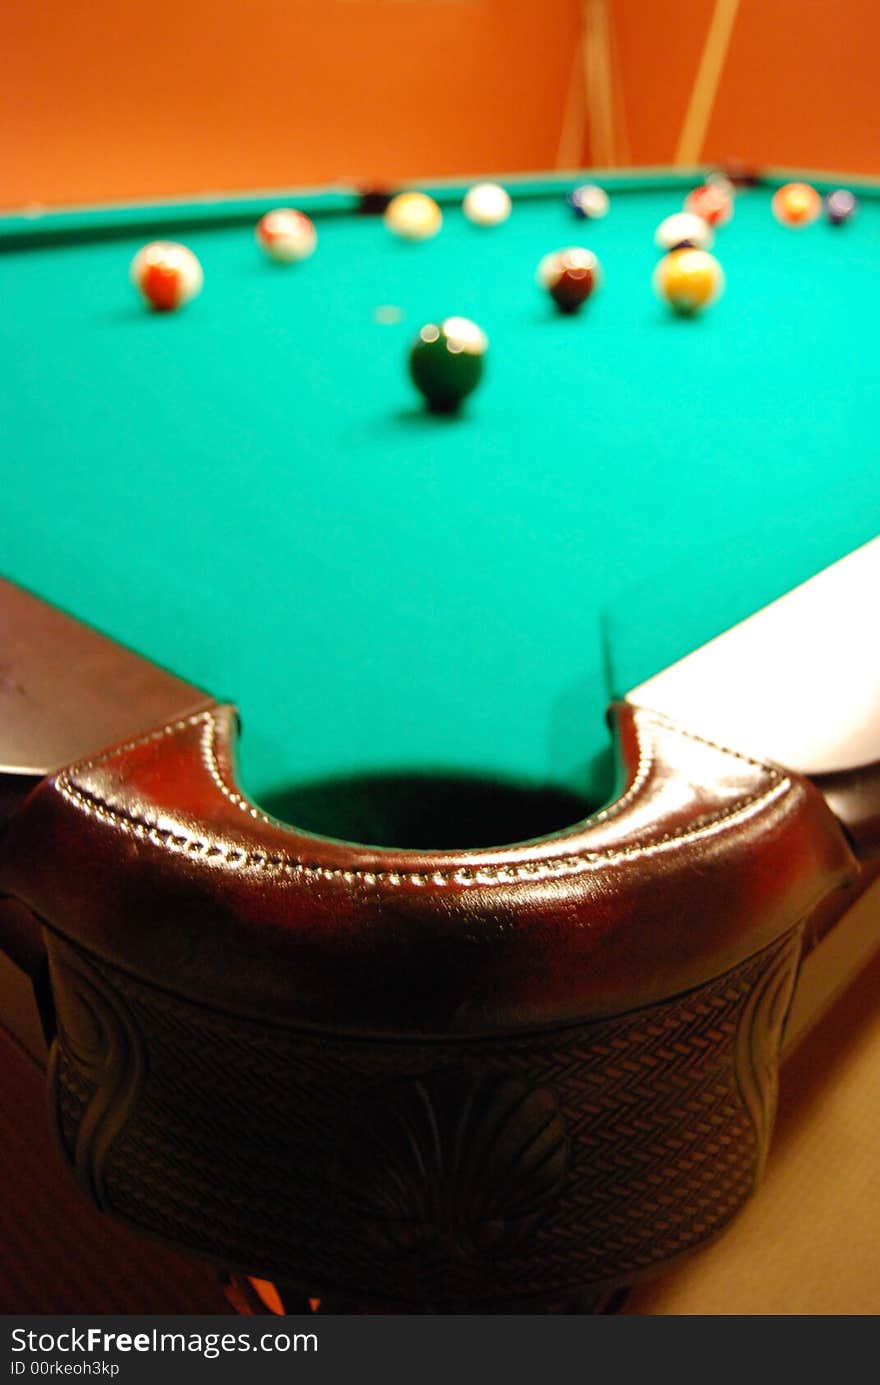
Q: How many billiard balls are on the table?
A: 12